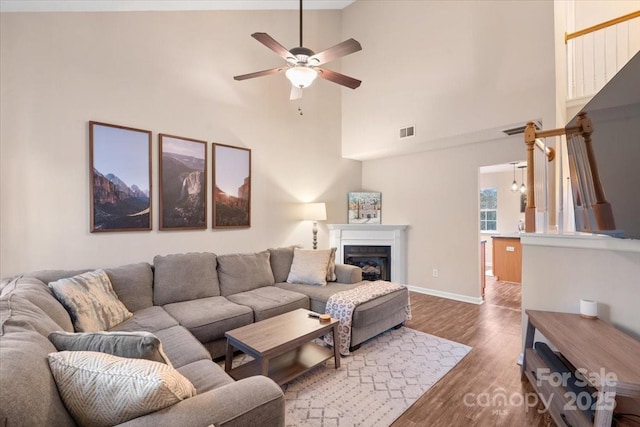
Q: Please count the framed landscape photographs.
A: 3